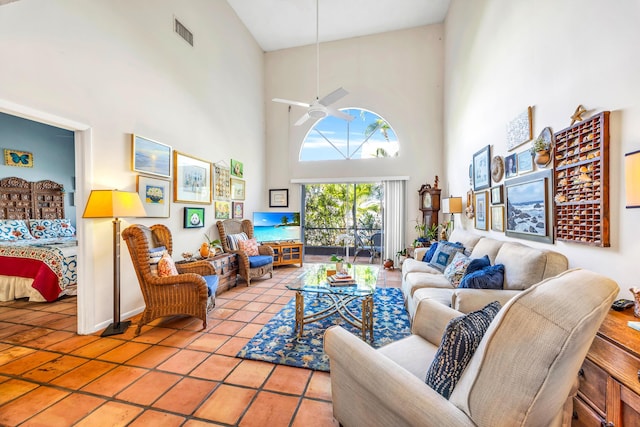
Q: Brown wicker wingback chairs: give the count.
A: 2